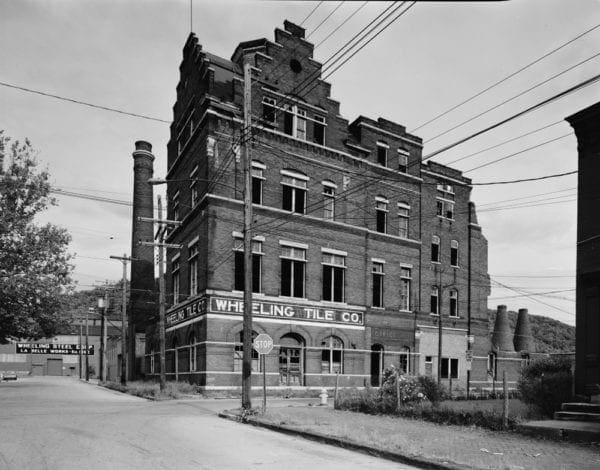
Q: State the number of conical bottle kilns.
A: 2